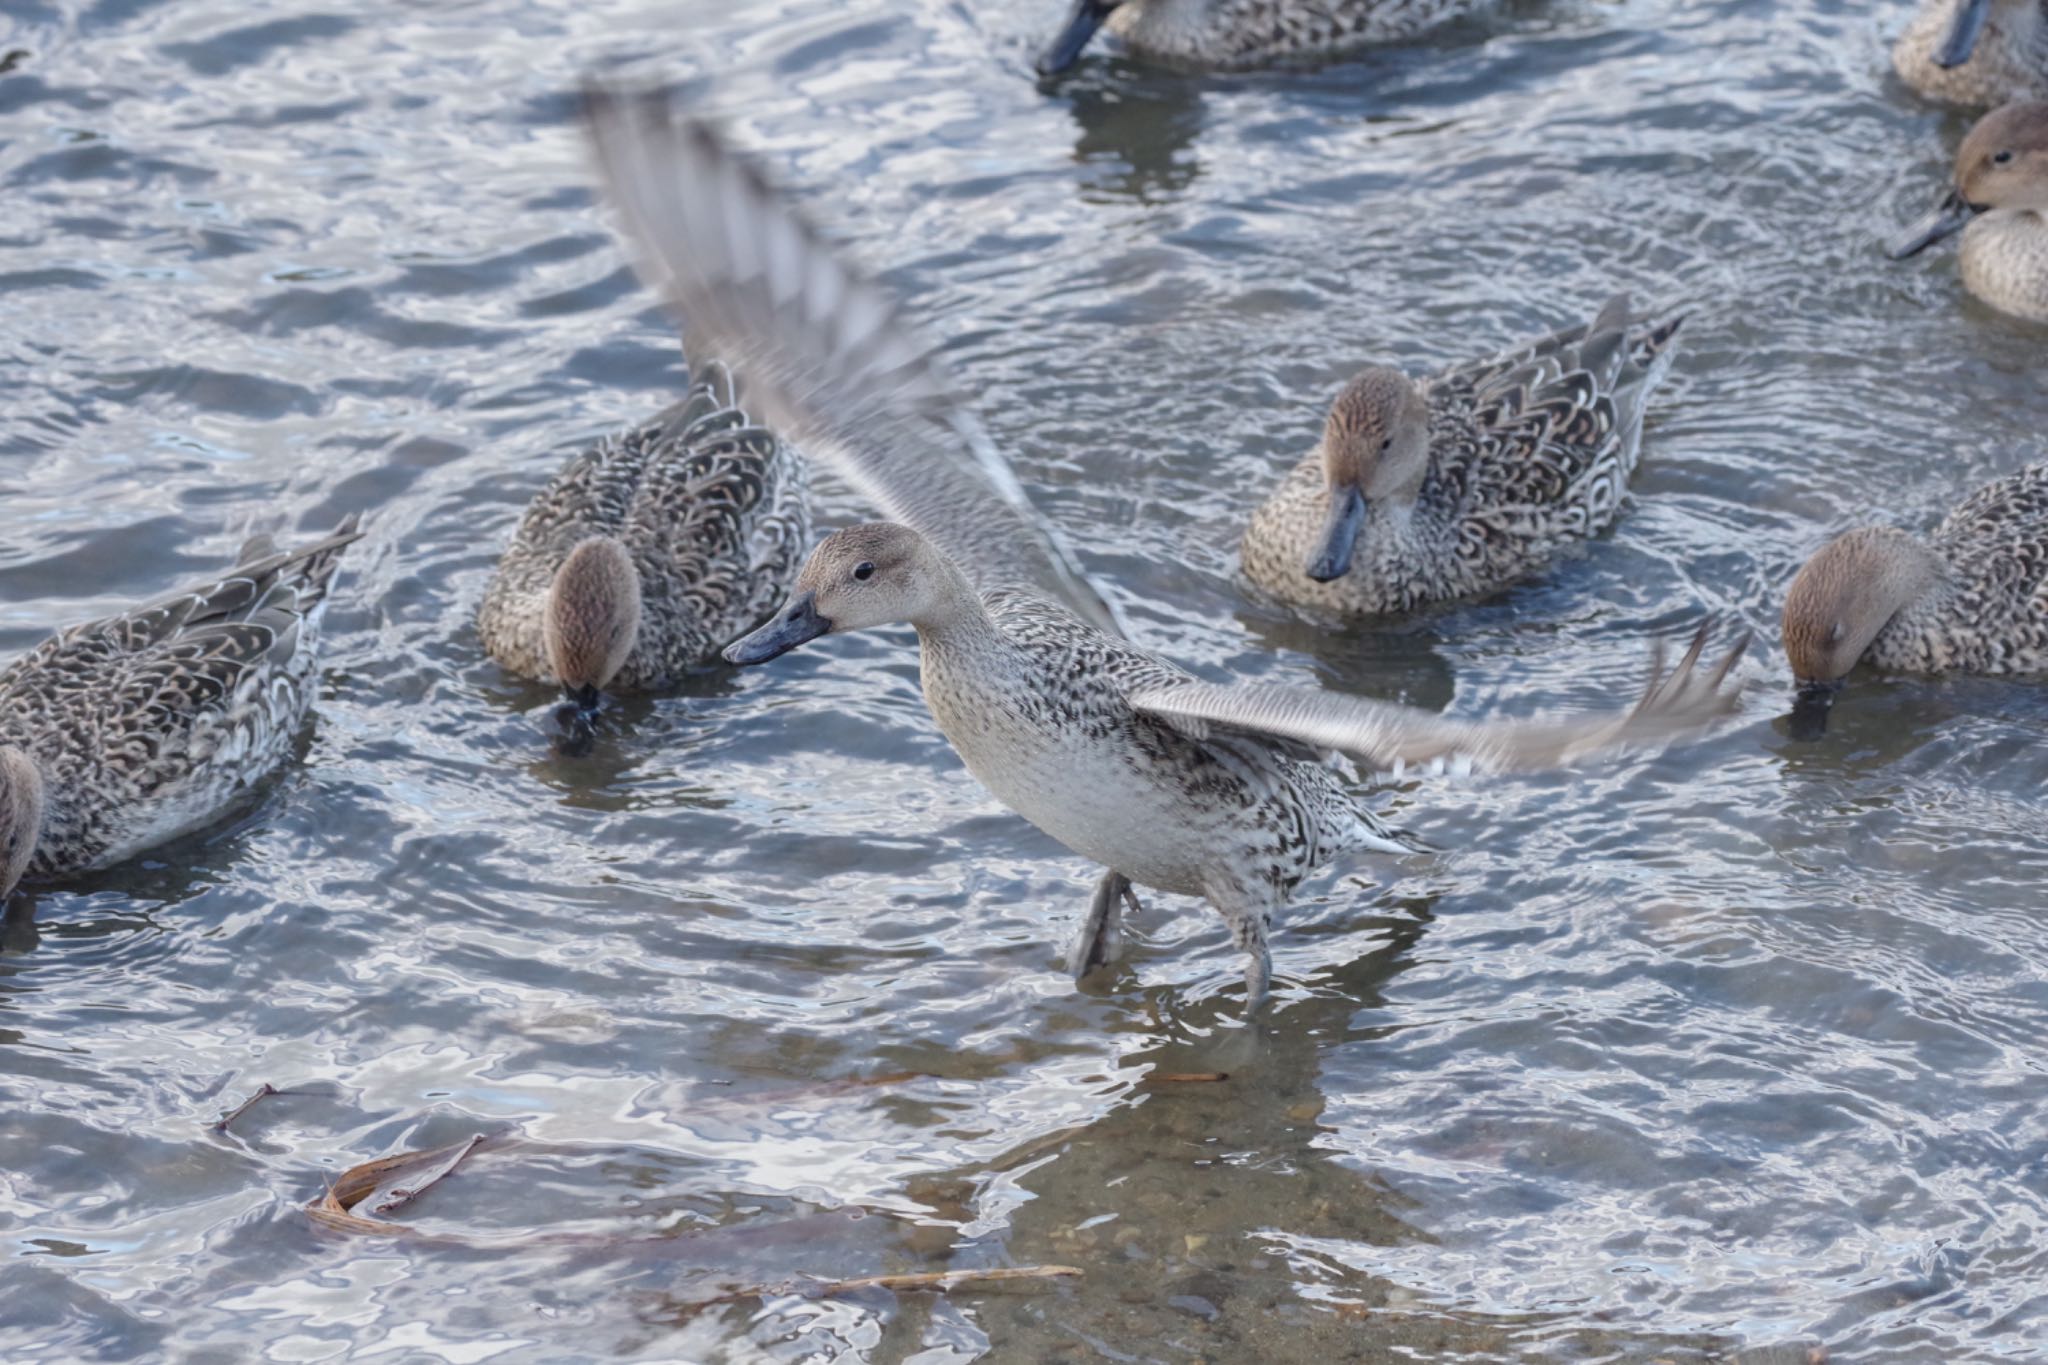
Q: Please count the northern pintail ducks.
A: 8